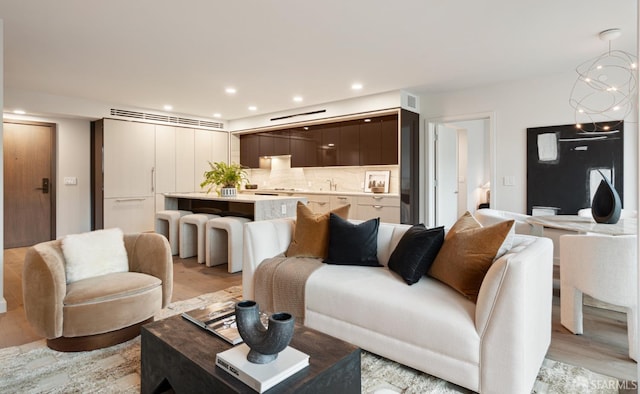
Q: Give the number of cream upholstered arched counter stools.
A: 3